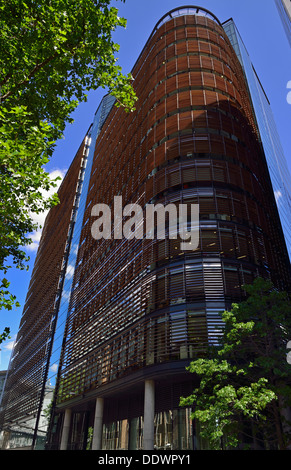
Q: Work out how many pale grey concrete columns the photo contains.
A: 3